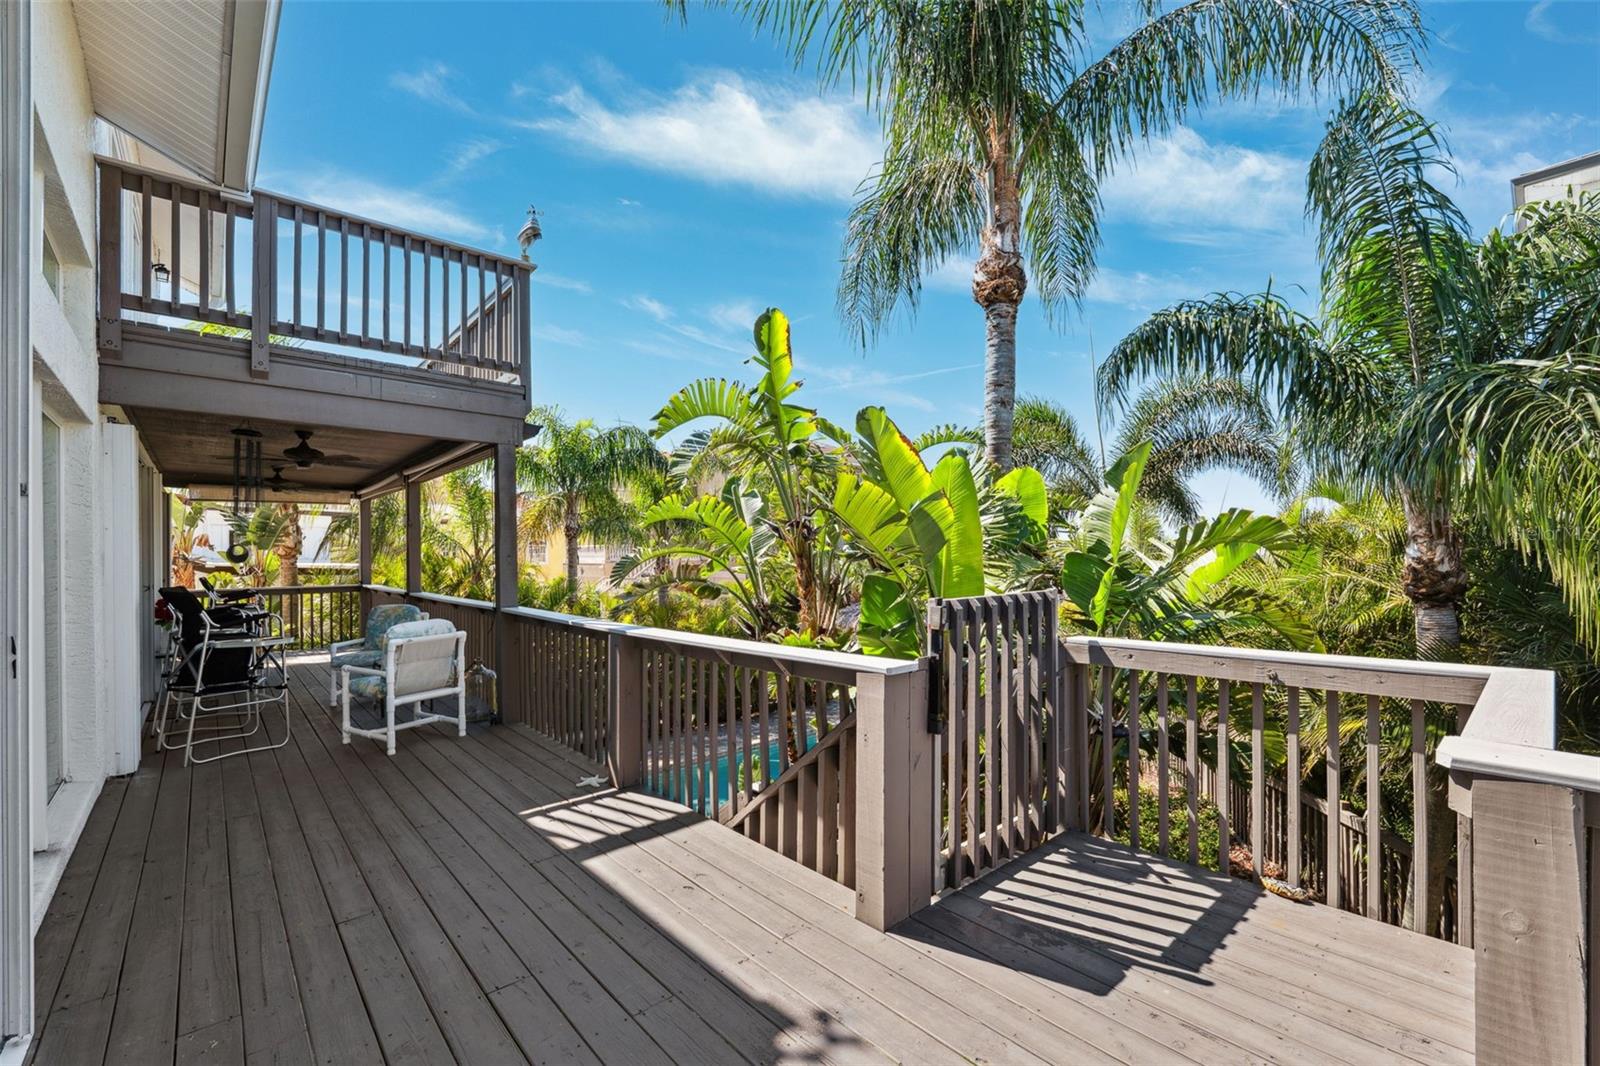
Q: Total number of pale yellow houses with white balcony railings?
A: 1